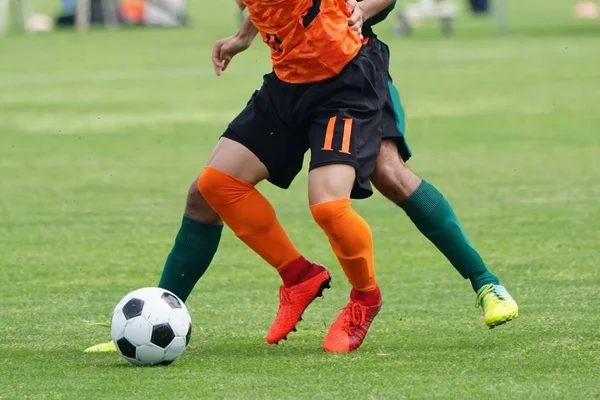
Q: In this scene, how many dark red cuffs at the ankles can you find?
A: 2